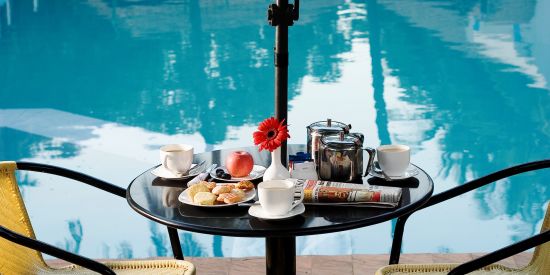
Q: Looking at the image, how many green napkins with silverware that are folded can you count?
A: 0